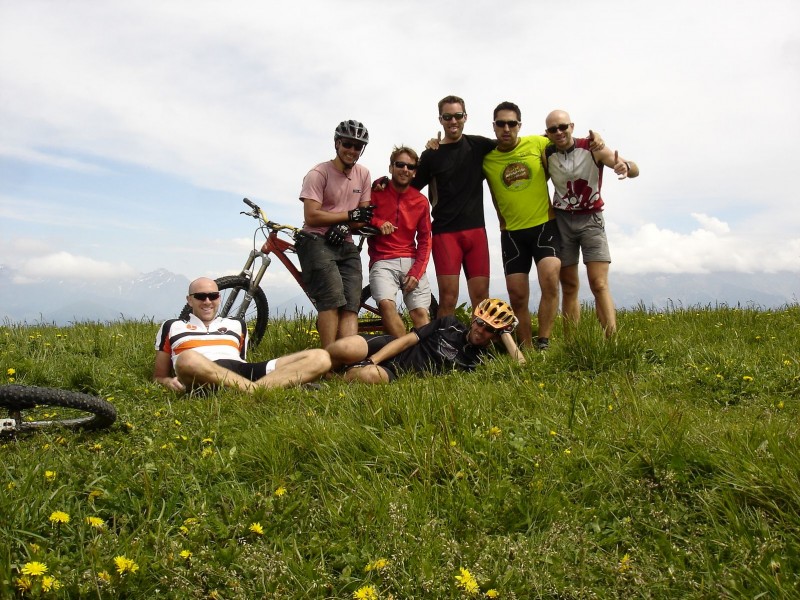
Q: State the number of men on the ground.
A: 2